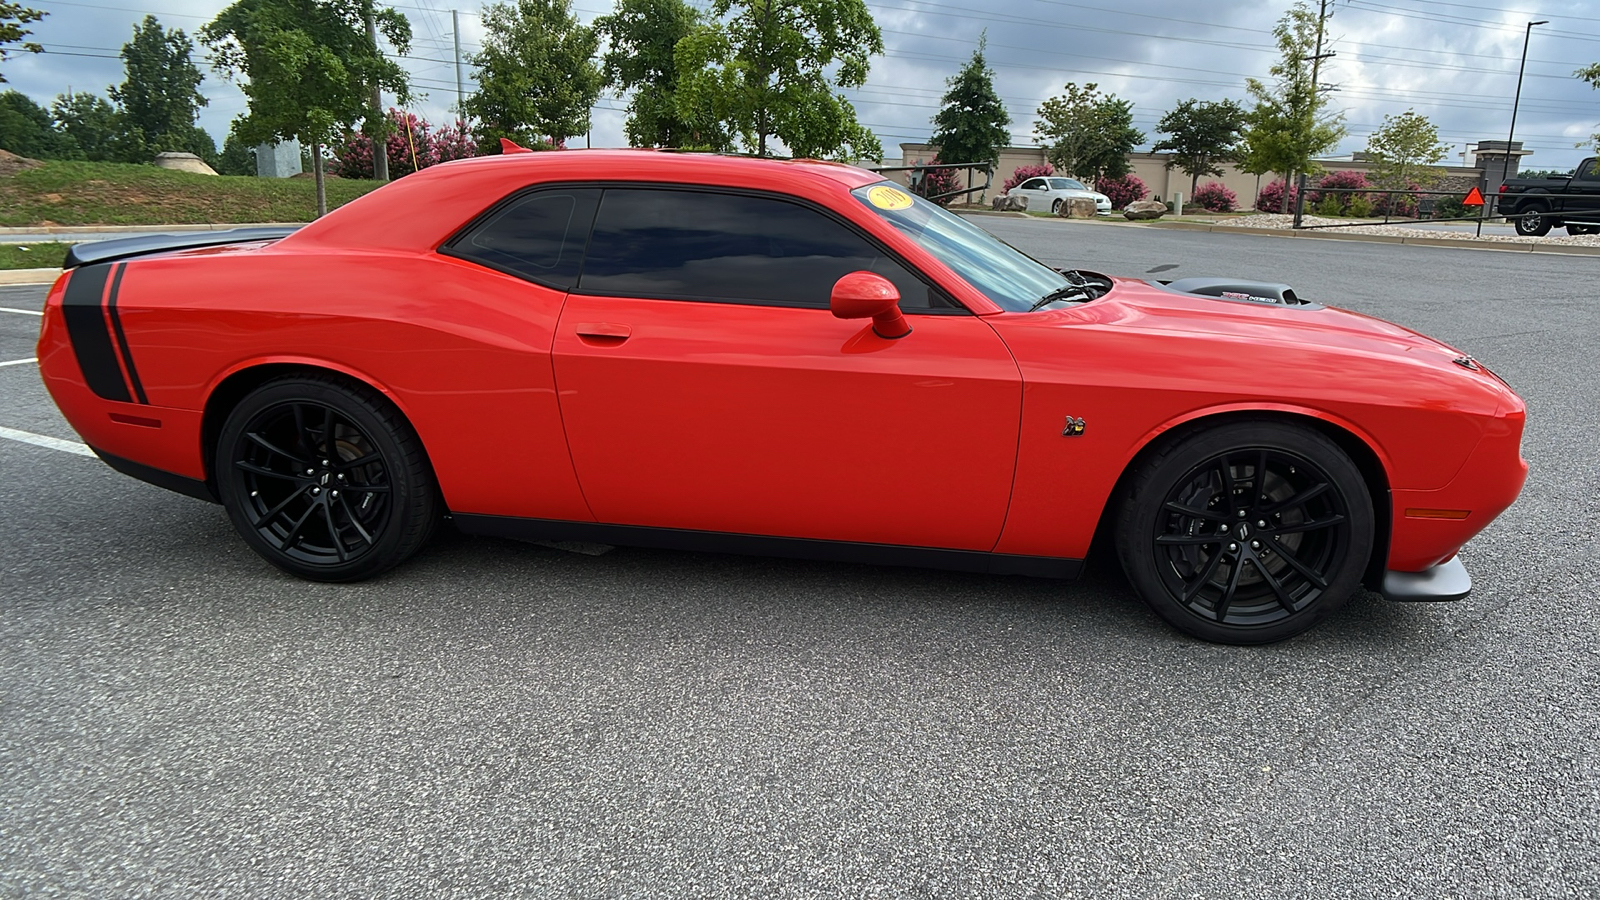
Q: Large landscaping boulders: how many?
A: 3